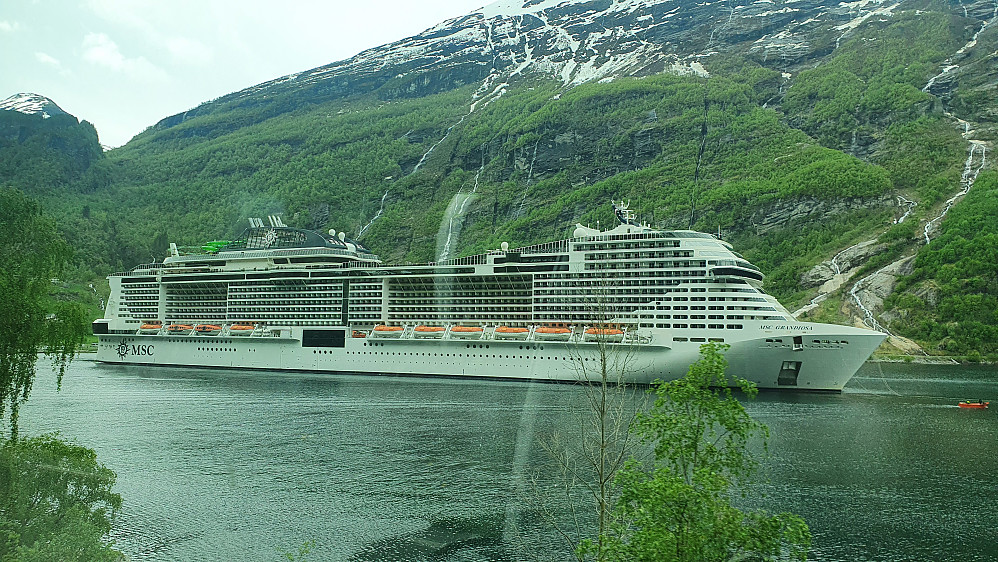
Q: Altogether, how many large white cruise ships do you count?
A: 1